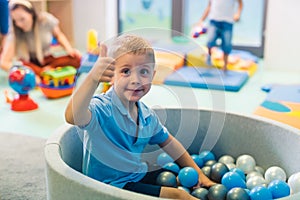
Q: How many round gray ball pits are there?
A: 1